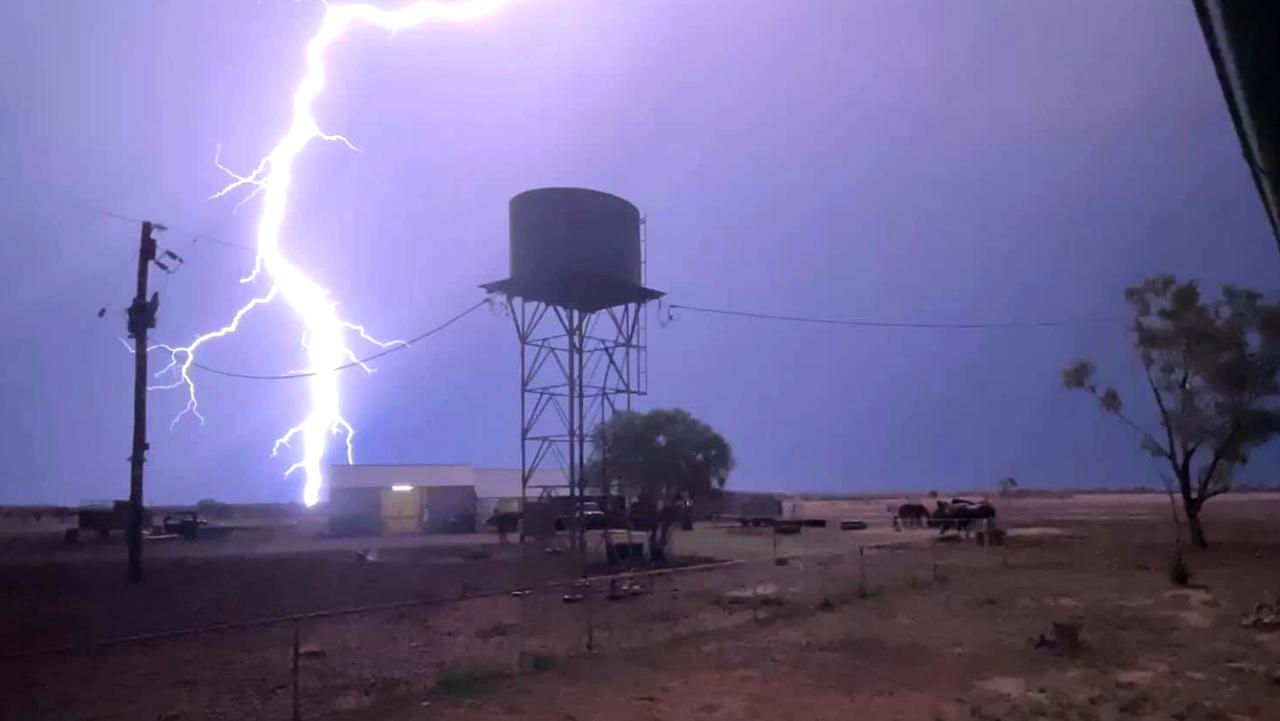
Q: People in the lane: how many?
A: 0